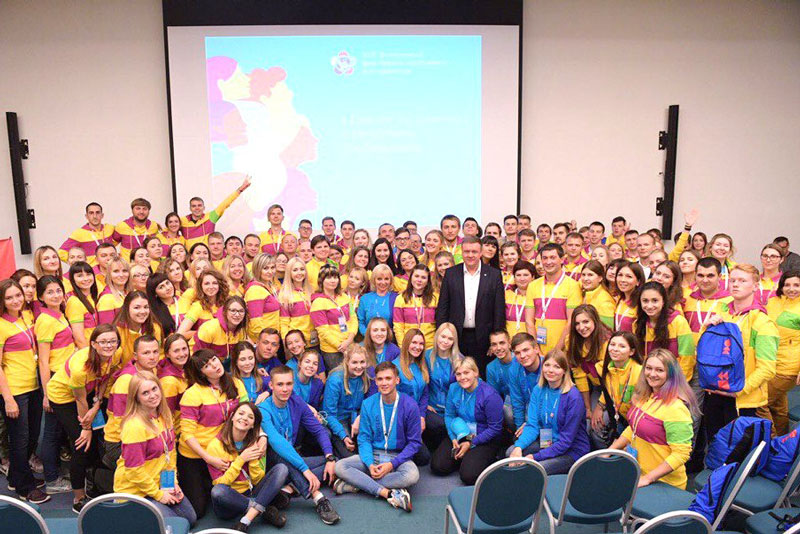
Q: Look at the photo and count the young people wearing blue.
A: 15